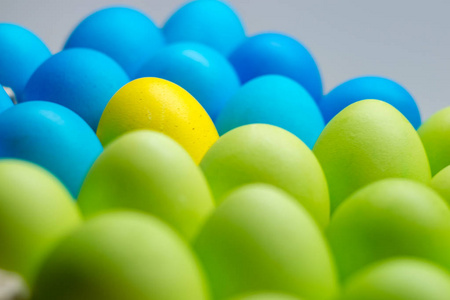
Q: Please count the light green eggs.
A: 11